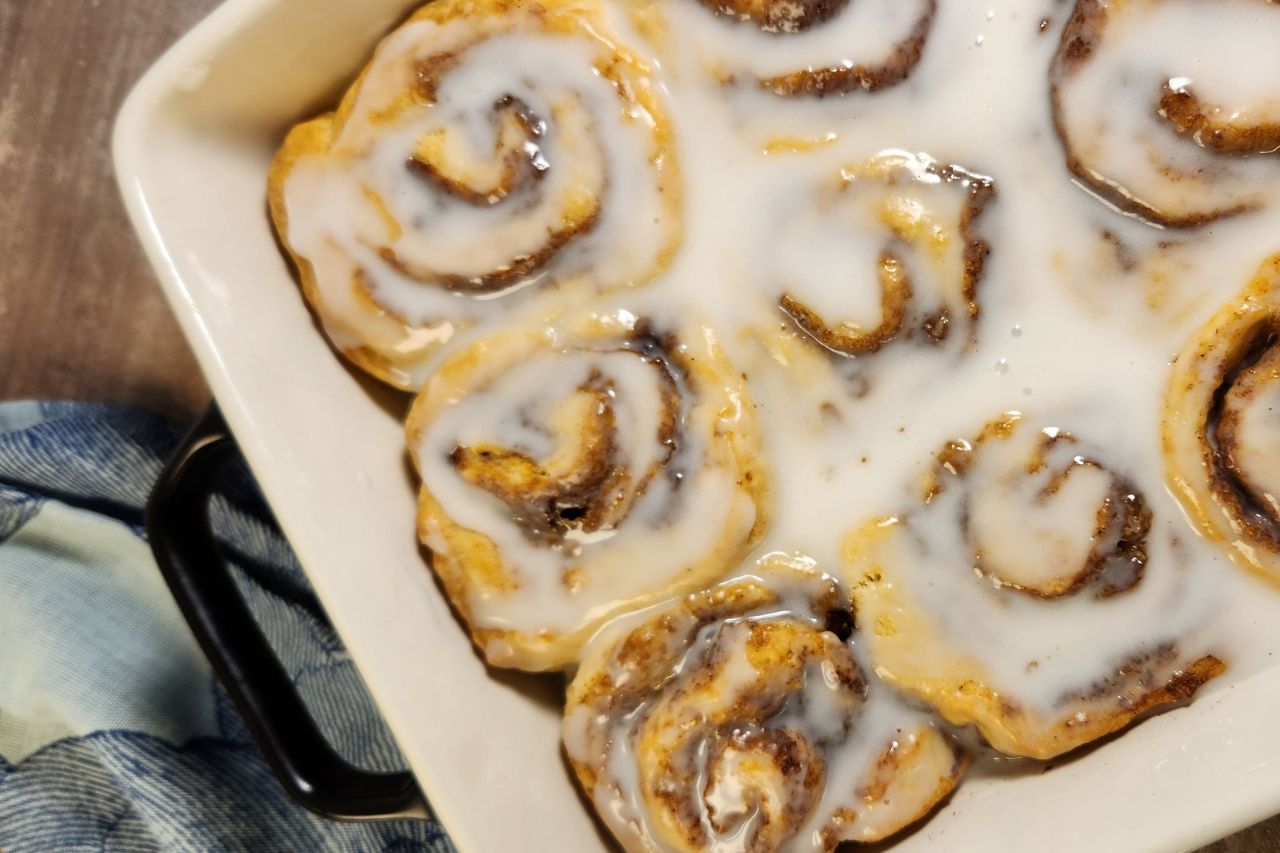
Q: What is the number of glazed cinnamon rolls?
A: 8